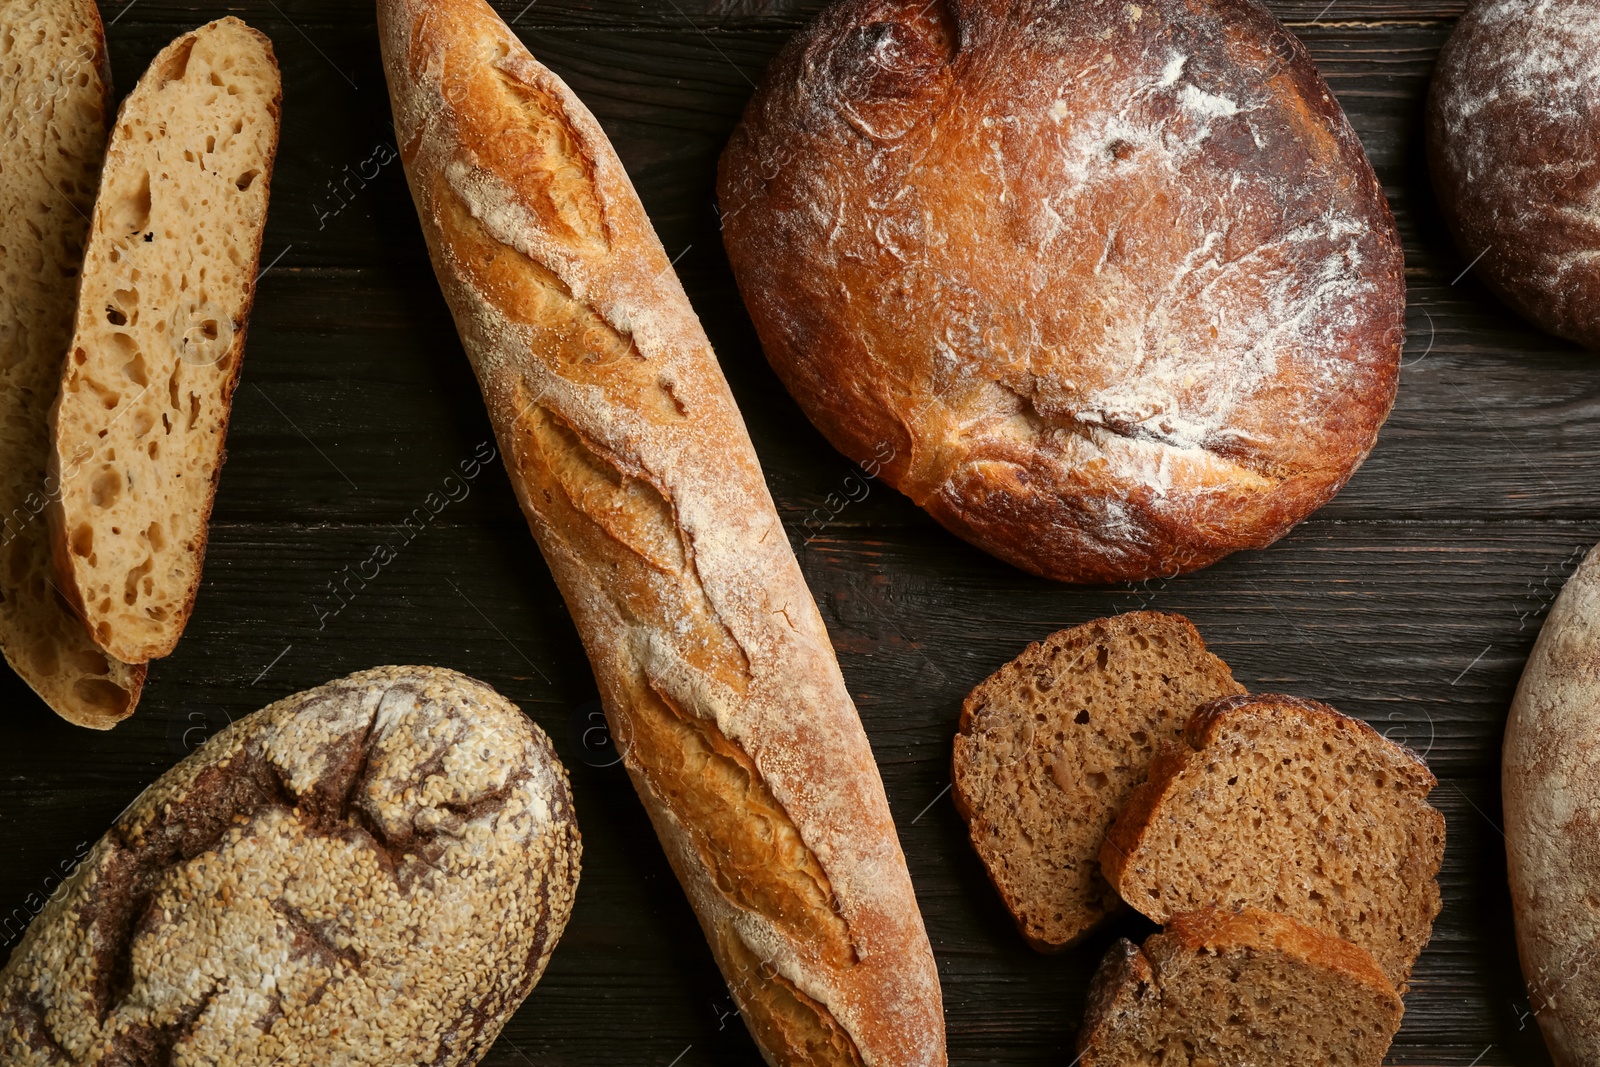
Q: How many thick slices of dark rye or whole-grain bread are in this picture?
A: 3